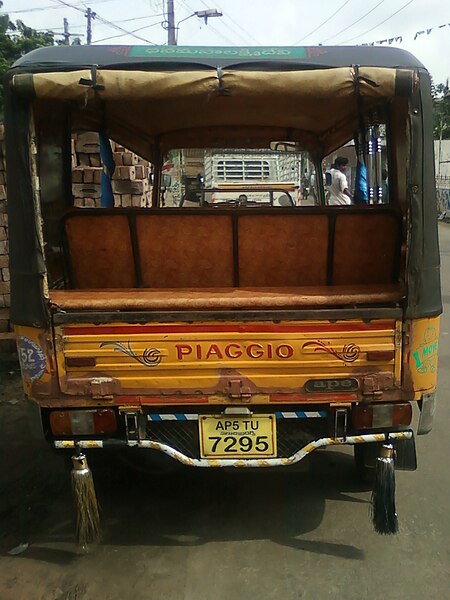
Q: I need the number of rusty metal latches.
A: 3